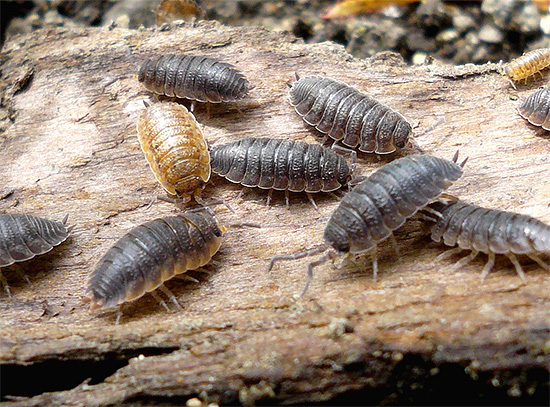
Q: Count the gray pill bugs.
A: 8